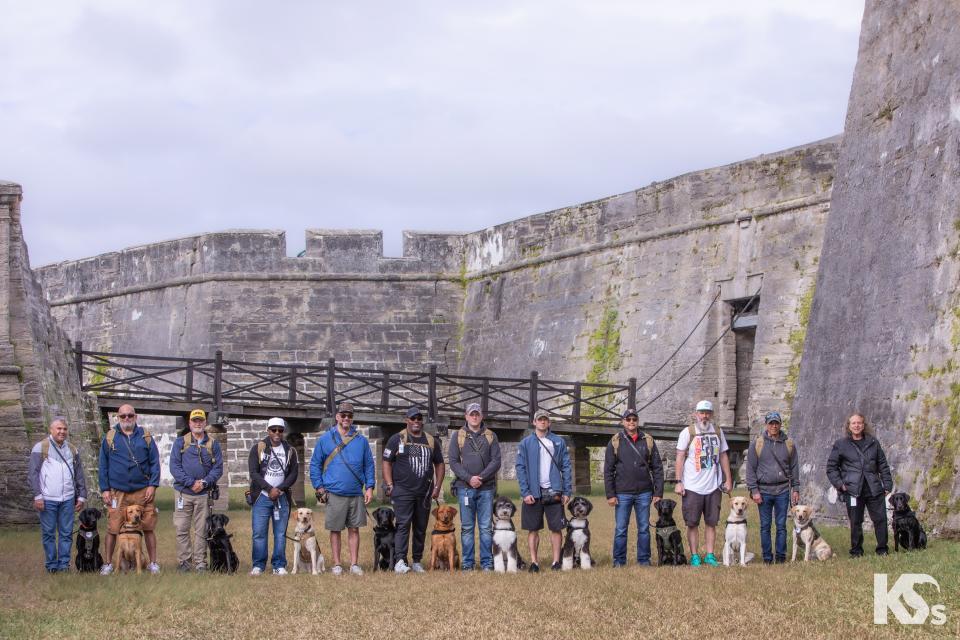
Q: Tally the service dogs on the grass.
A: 12